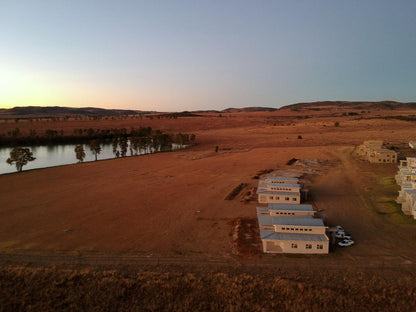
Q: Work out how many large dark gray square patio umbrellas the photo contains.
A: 0